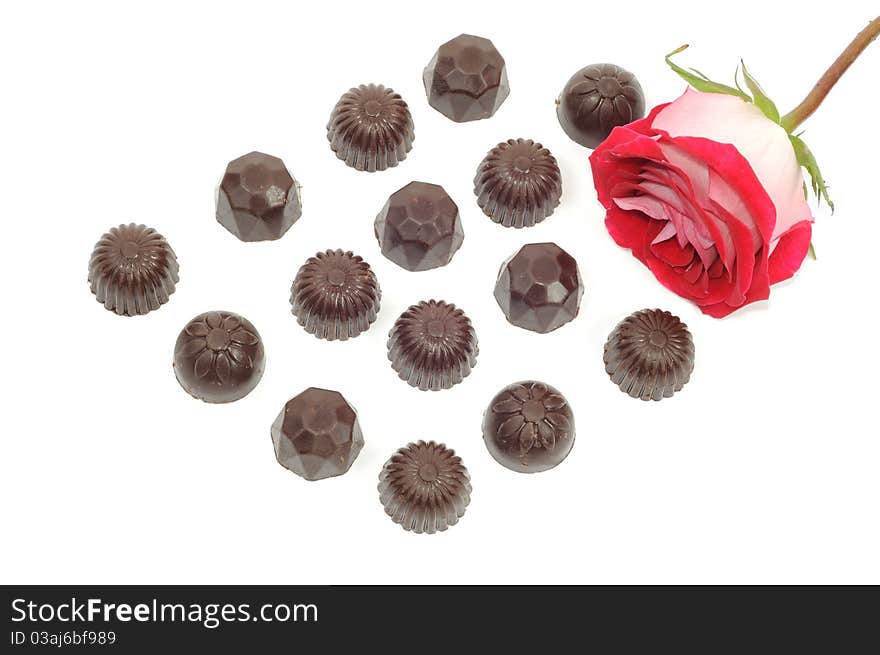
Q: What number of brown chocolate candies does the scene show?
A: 15